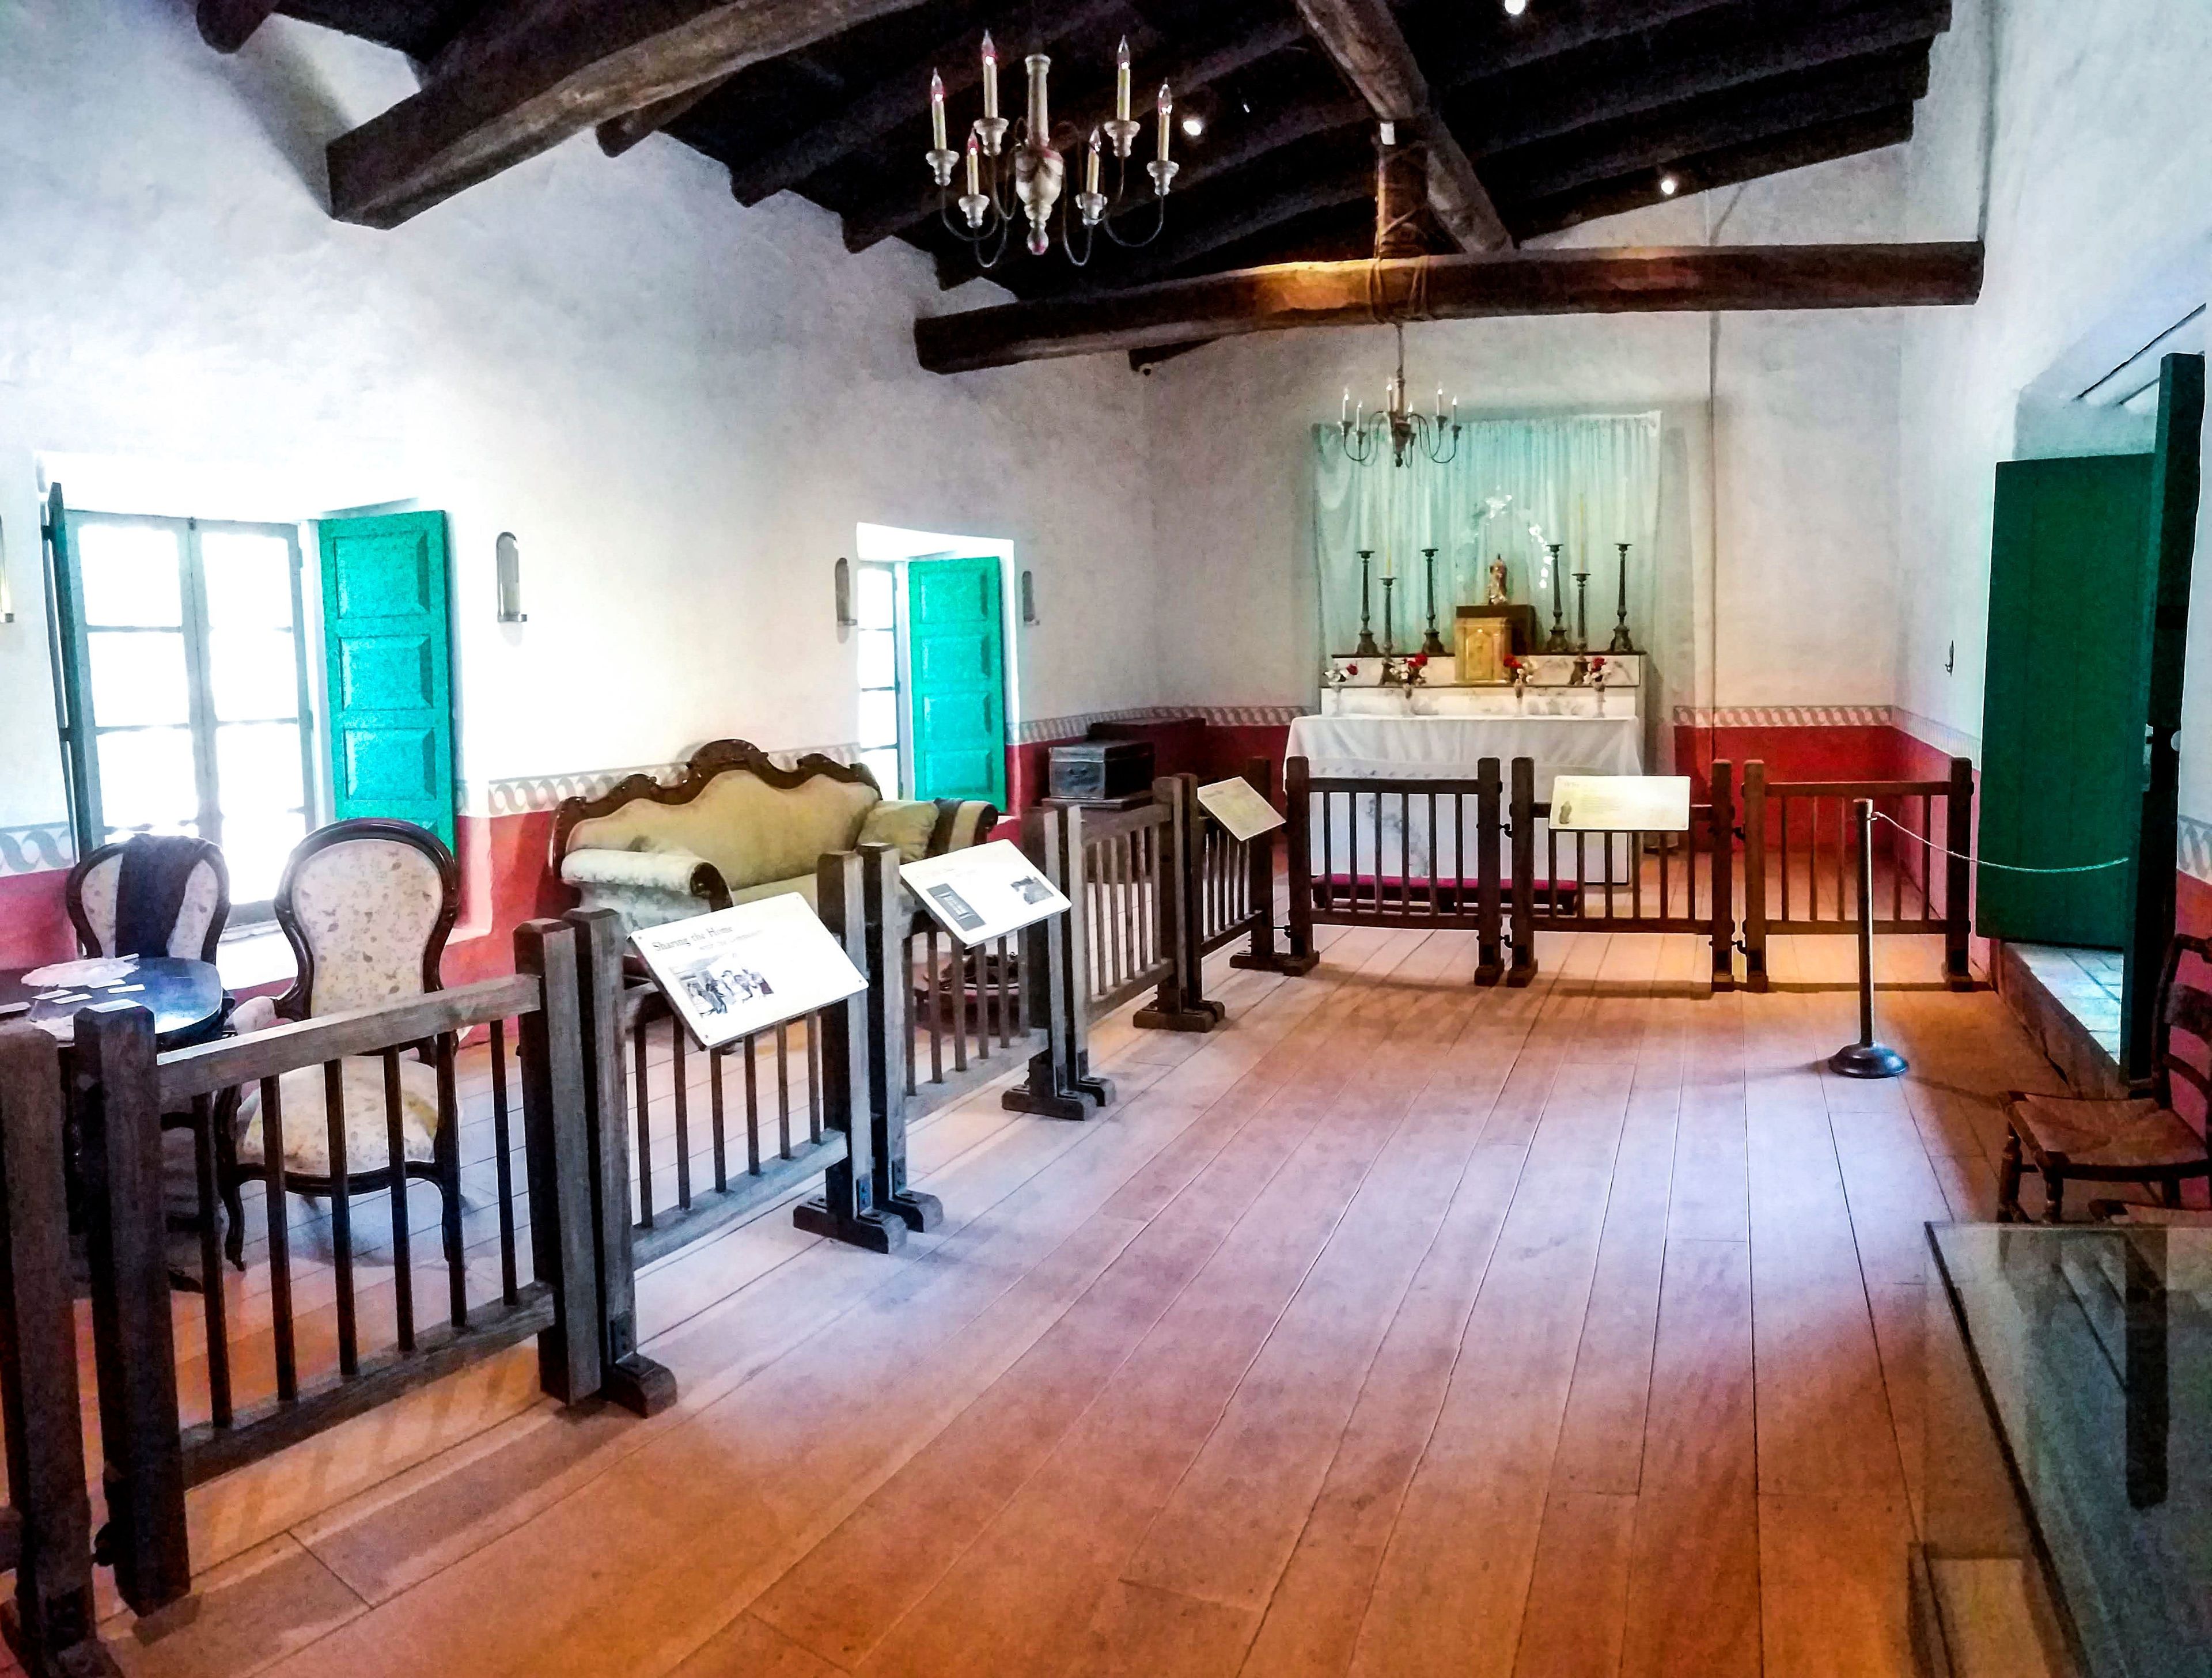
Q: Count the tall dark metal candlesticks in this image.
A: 6